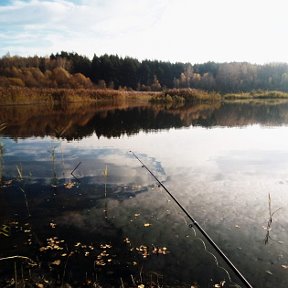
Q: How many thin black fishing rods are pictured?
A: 1